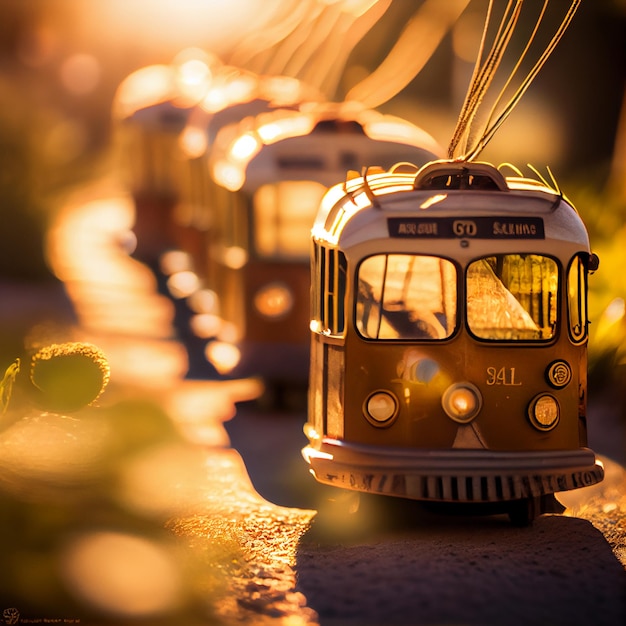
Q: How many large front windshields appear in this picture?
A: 2